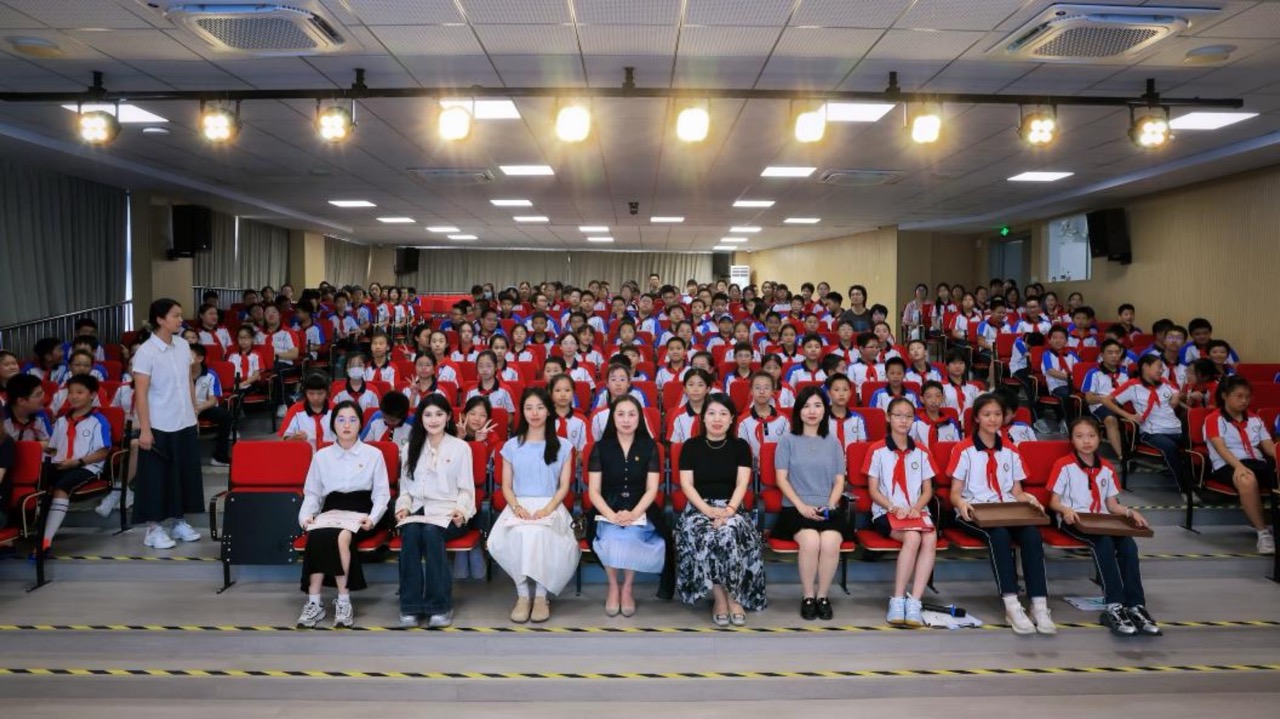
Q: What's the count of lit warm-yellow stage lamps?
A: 10